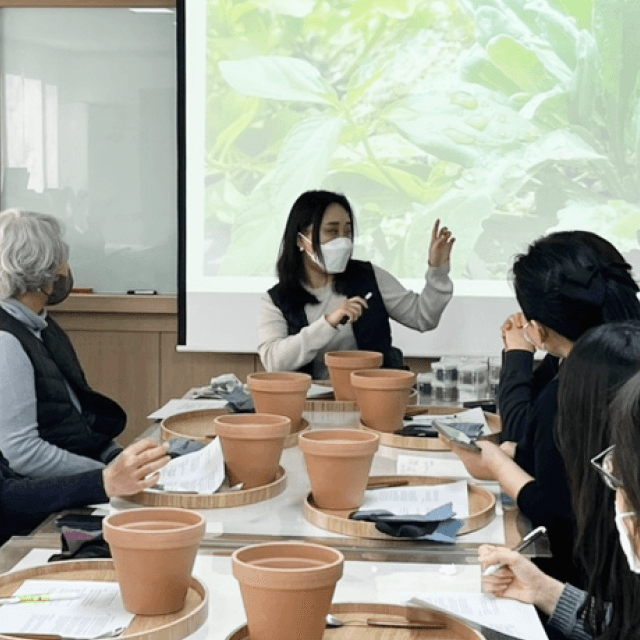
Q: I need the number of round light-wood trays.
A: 7